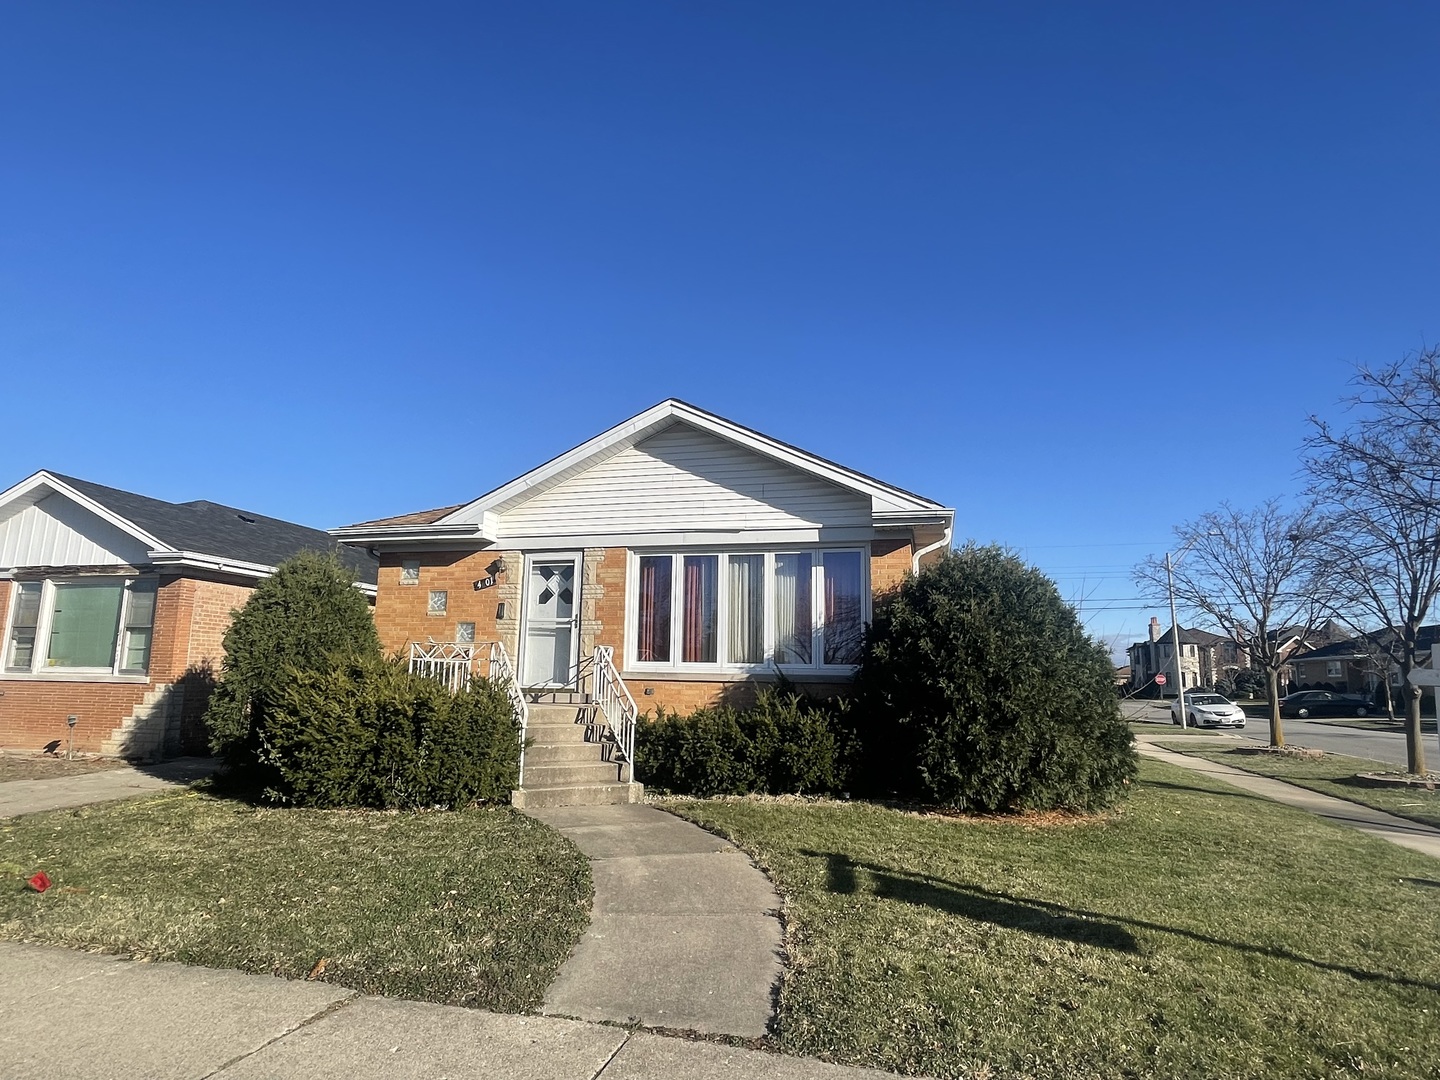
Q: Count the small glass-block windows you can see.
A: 3